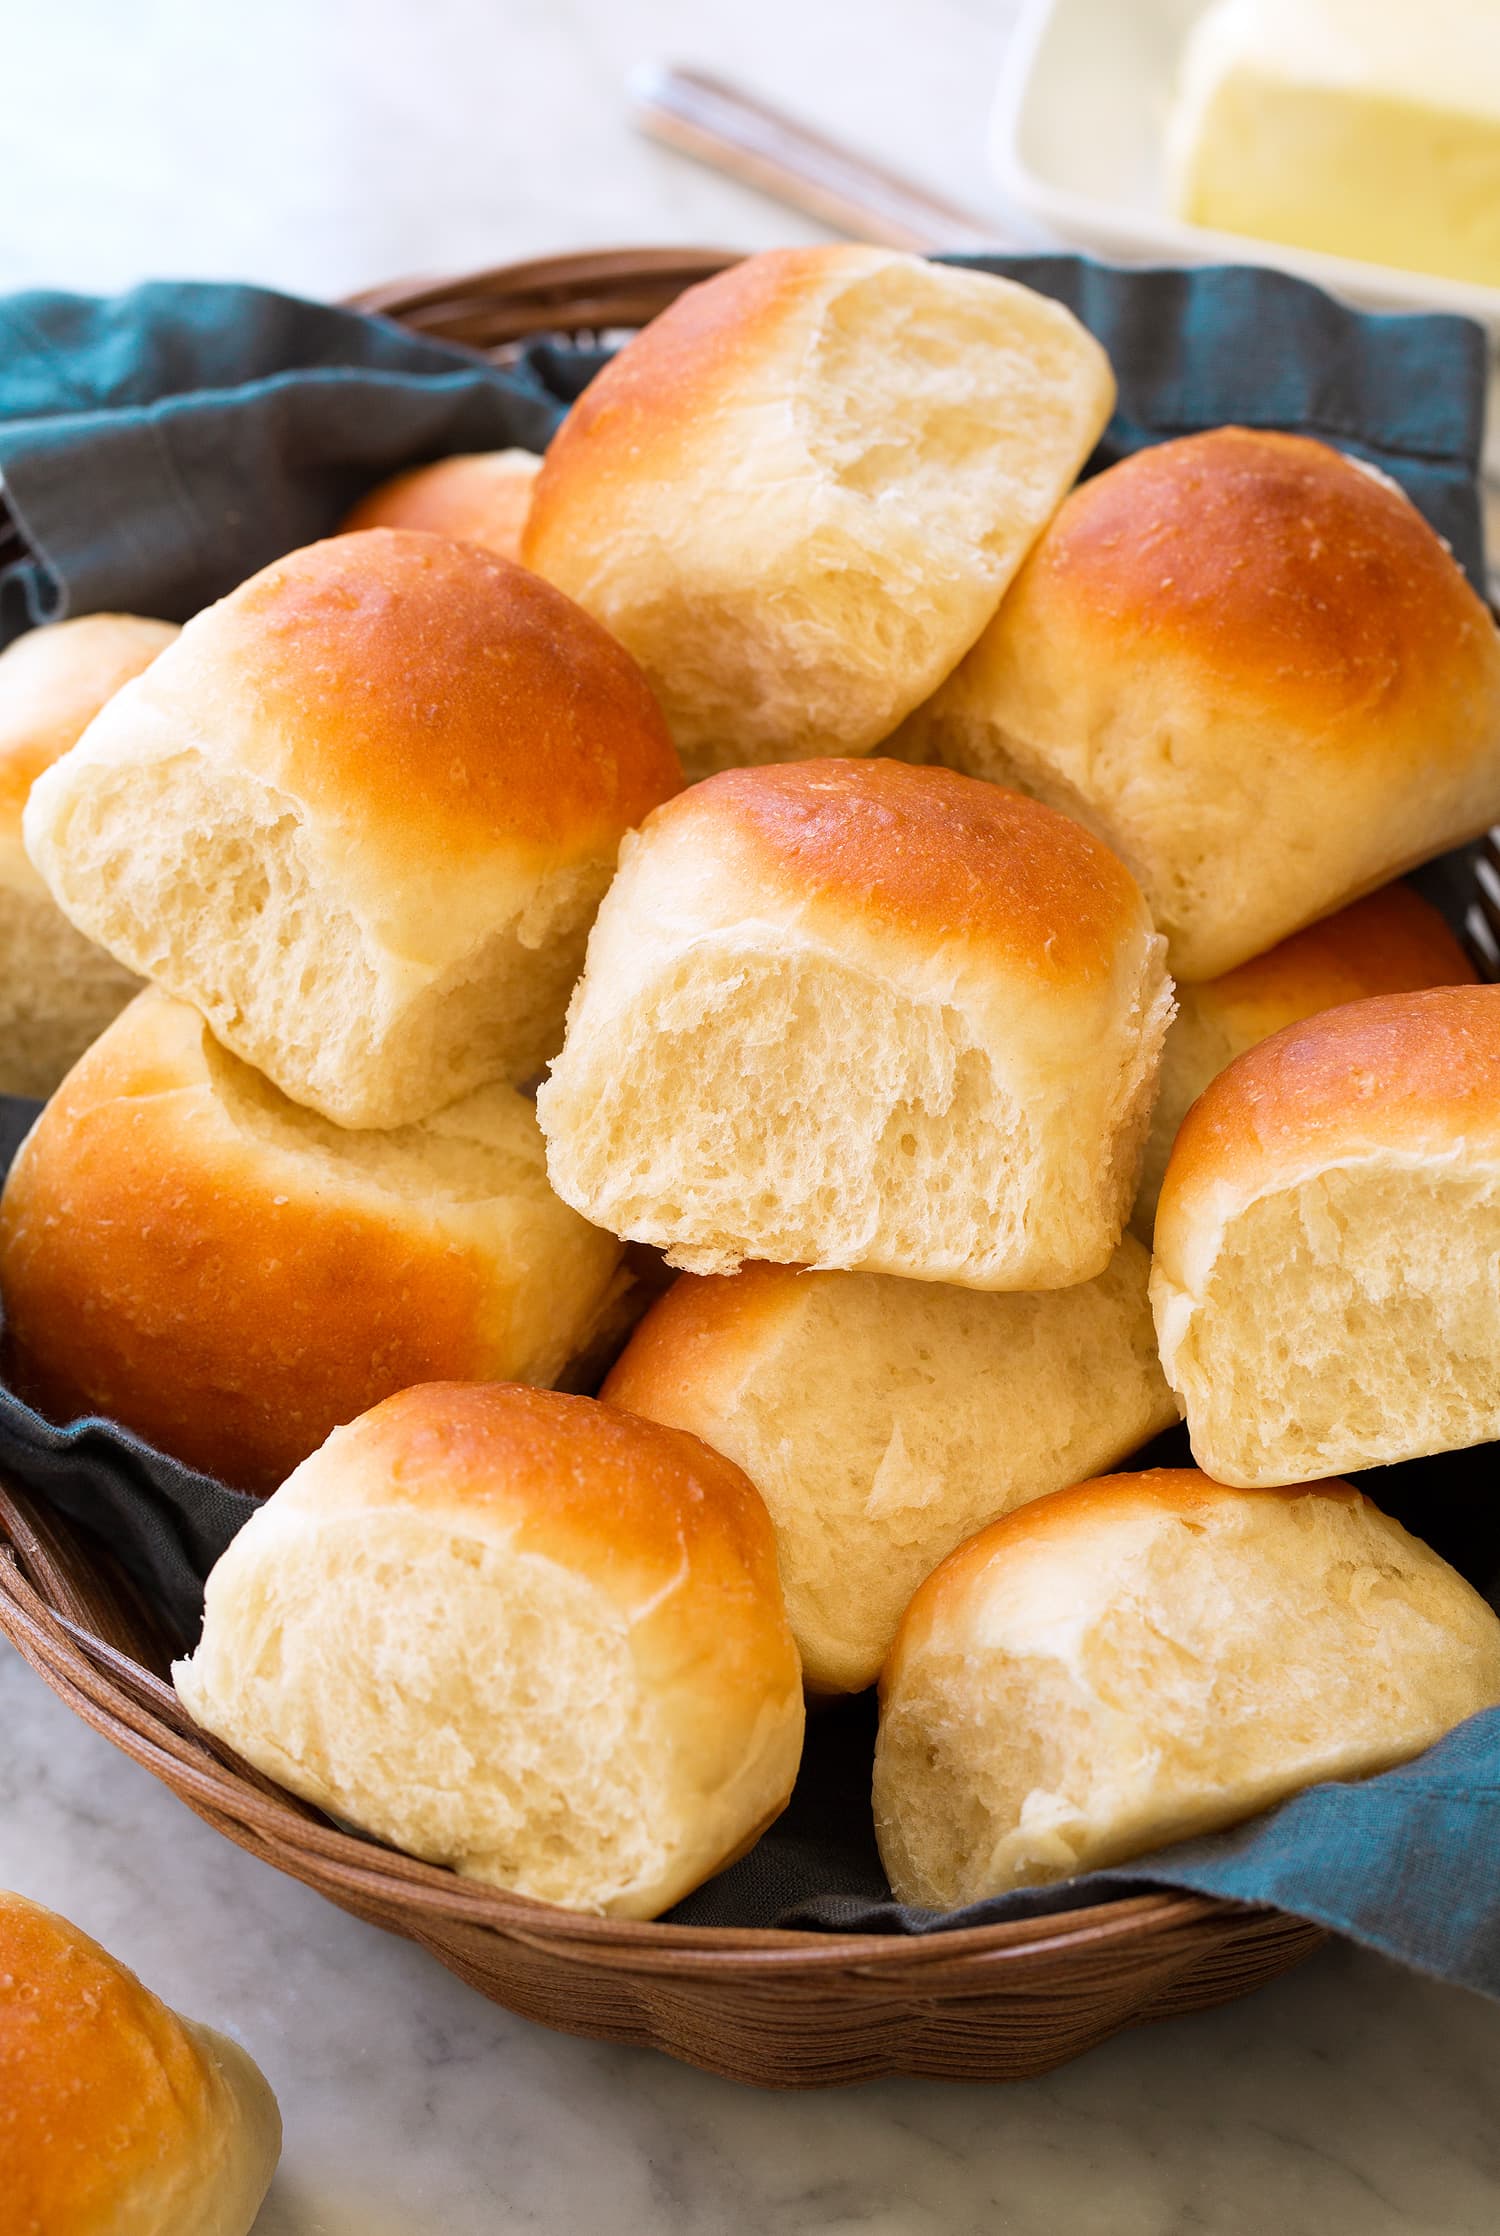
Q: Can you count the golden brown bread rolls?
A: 13